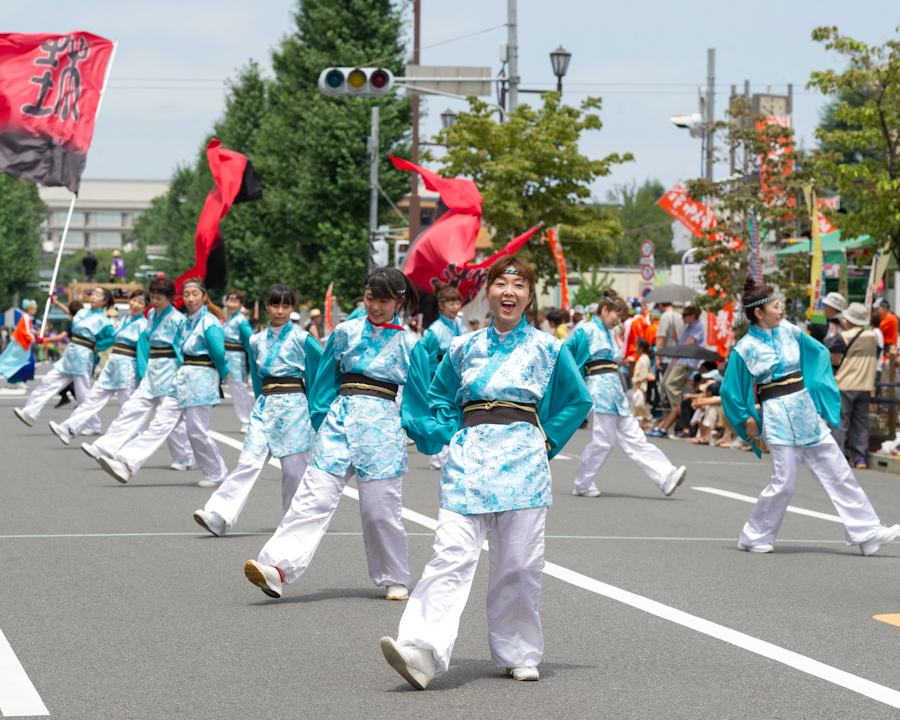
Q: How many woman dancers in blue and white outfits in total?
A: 11